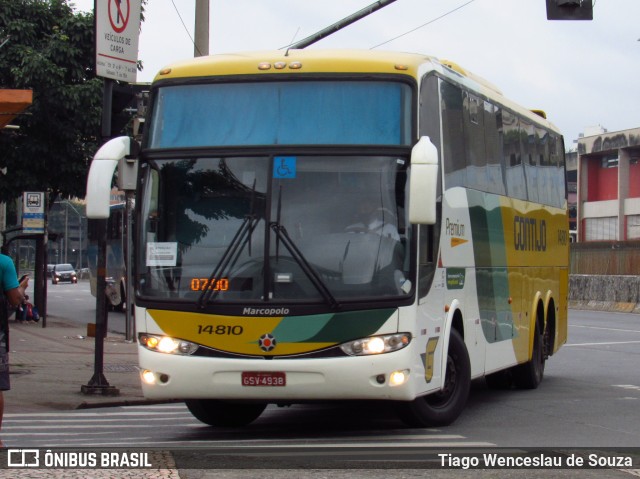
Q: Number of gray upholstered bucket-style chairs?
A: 0